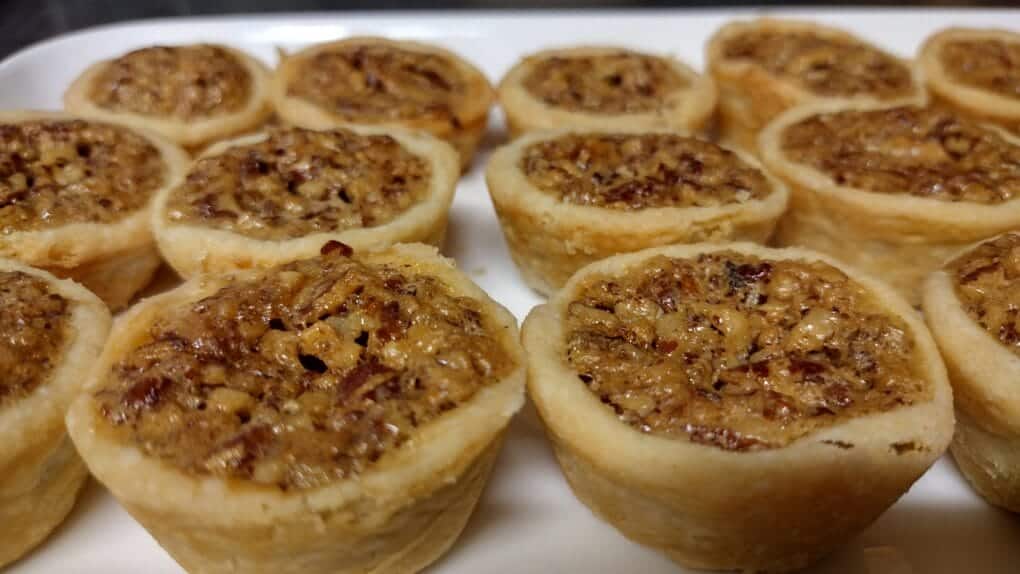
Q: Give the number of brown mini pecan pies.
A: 13